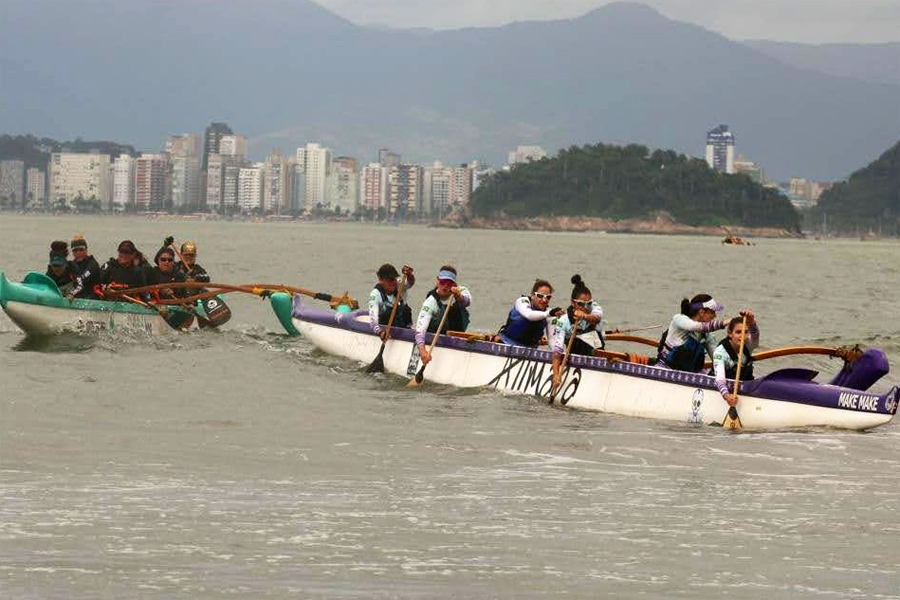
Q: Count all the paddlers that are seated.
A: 12